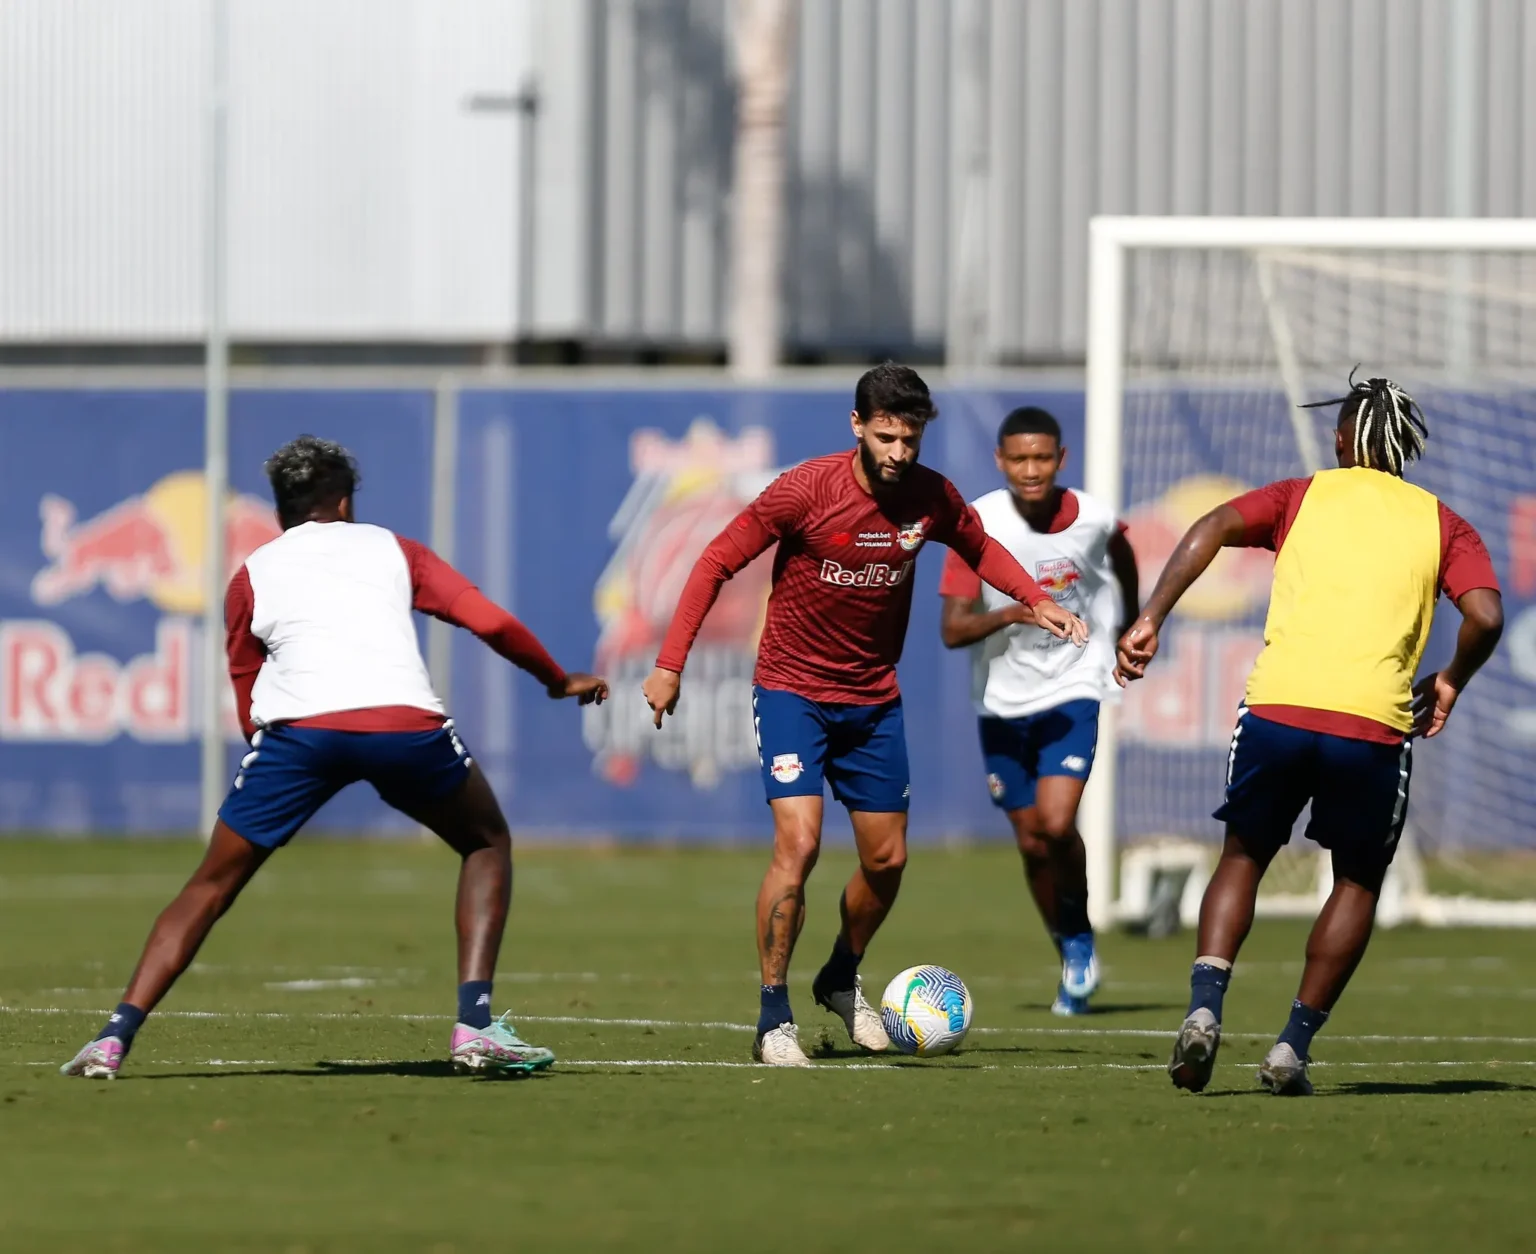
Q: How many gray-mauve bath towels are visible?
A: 0